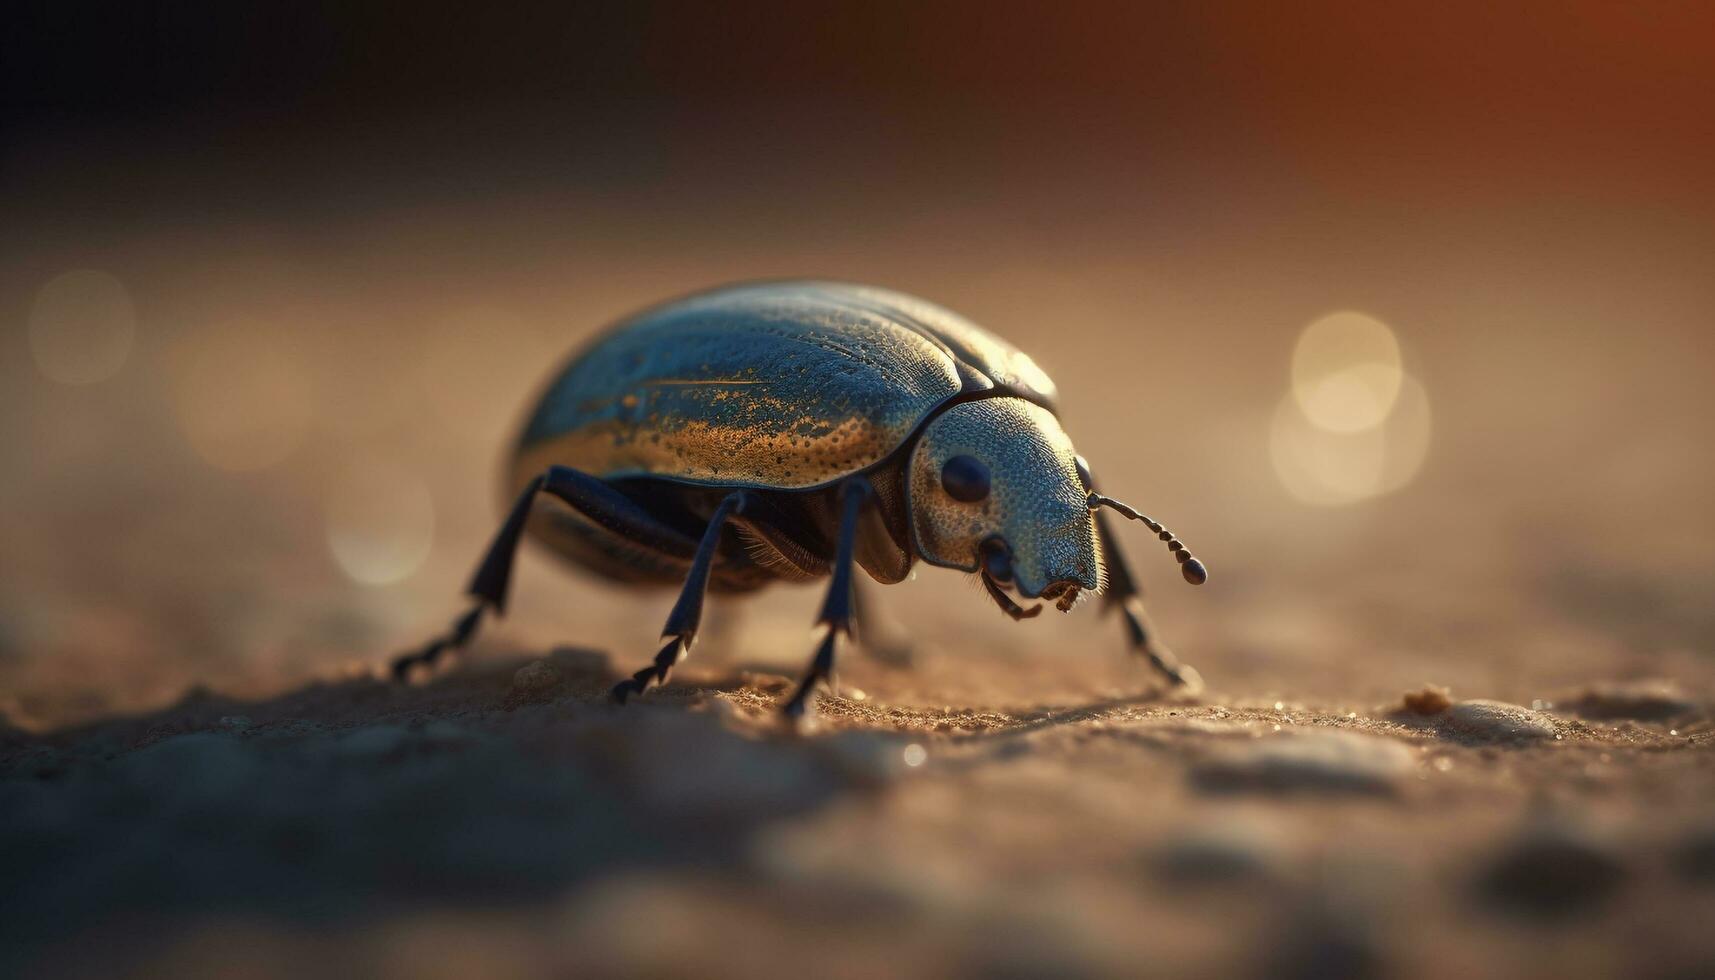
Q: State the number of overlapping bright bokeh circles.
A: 3